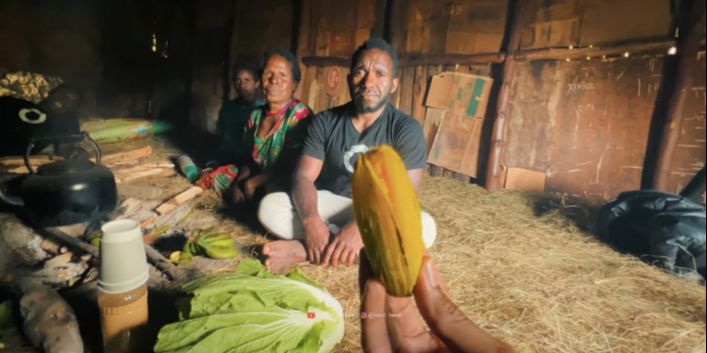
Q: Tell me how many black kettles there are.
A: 1